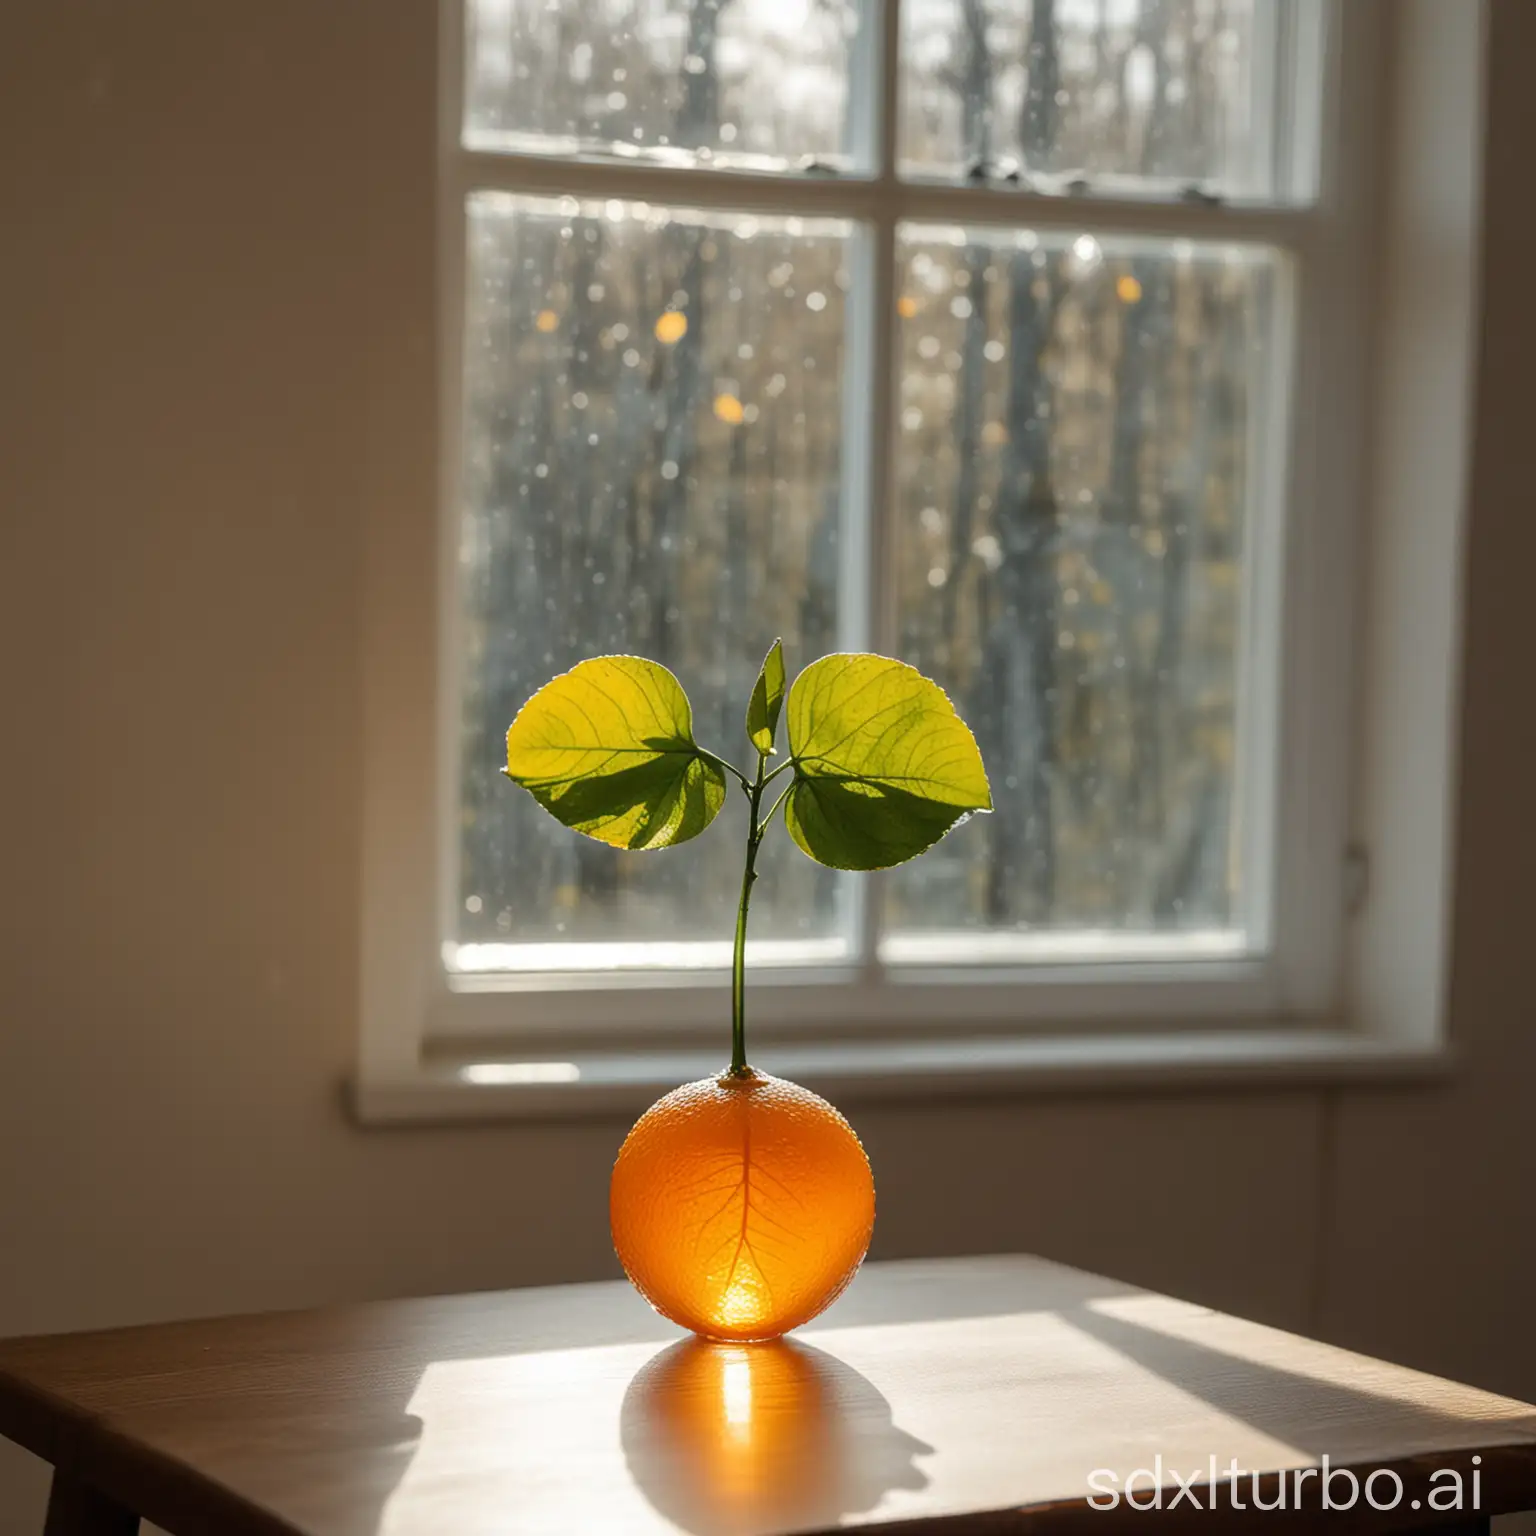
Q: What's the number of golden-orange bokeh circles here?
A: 5